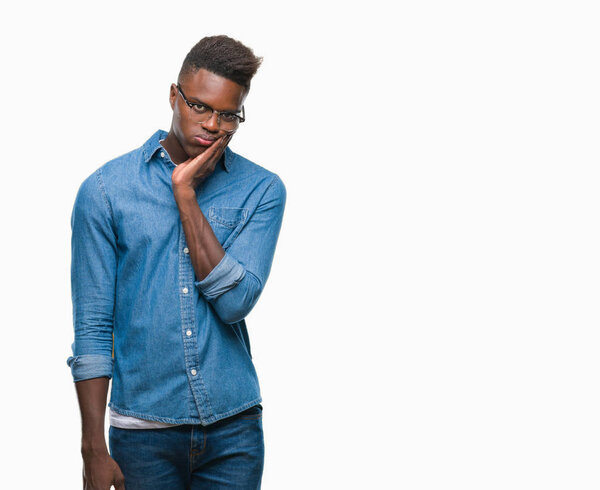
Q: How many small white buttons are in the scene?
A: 5